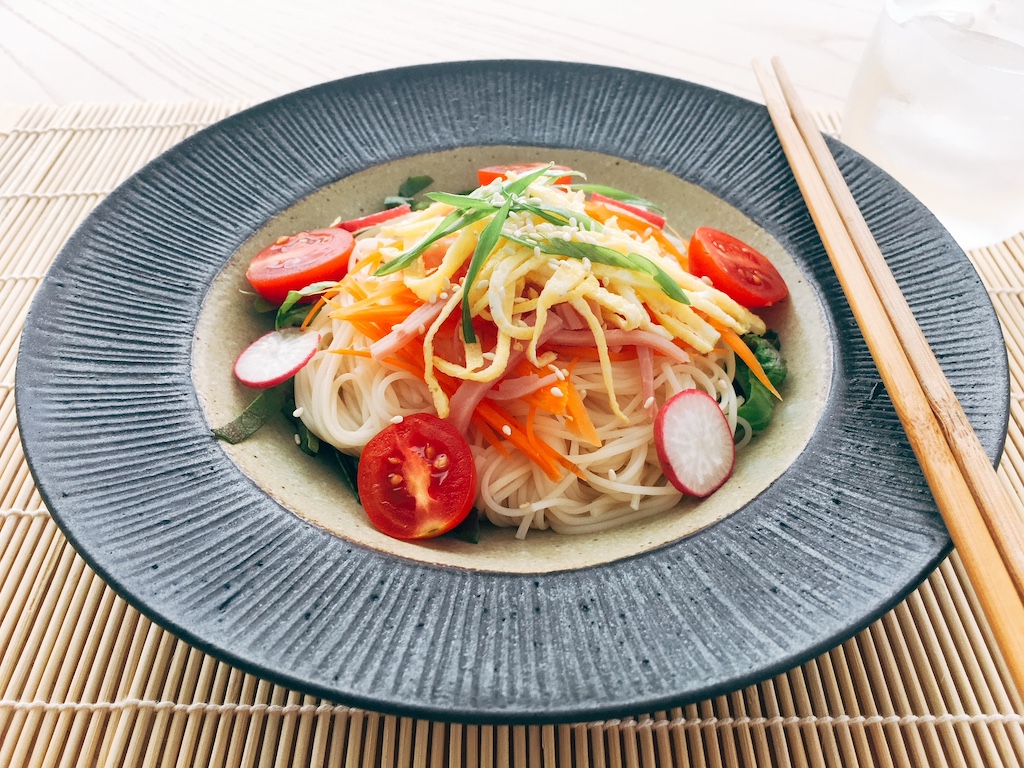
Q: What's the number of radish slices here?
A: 2